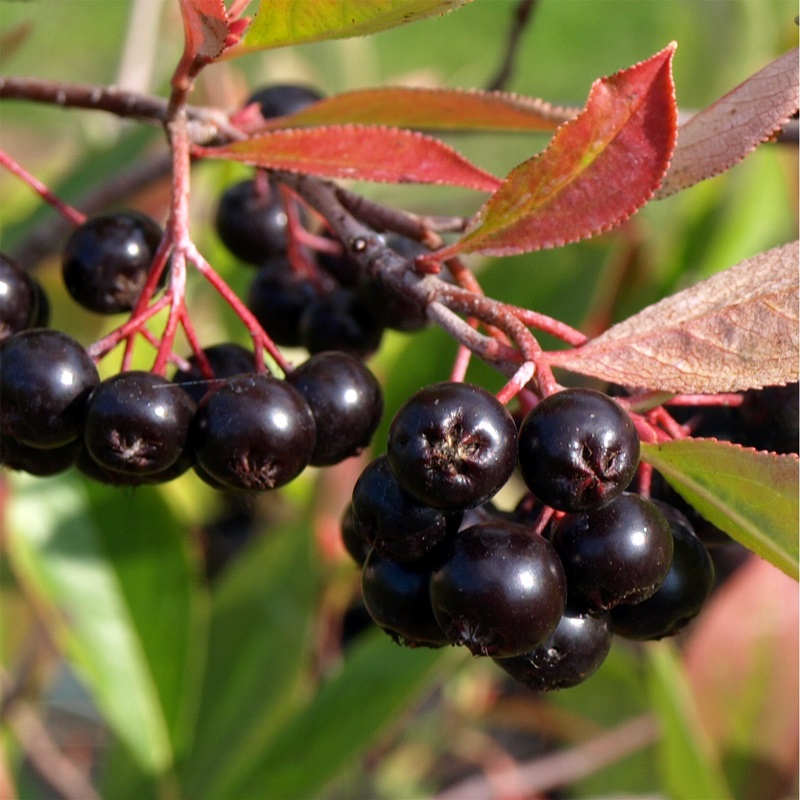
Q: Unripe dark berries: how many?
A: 0